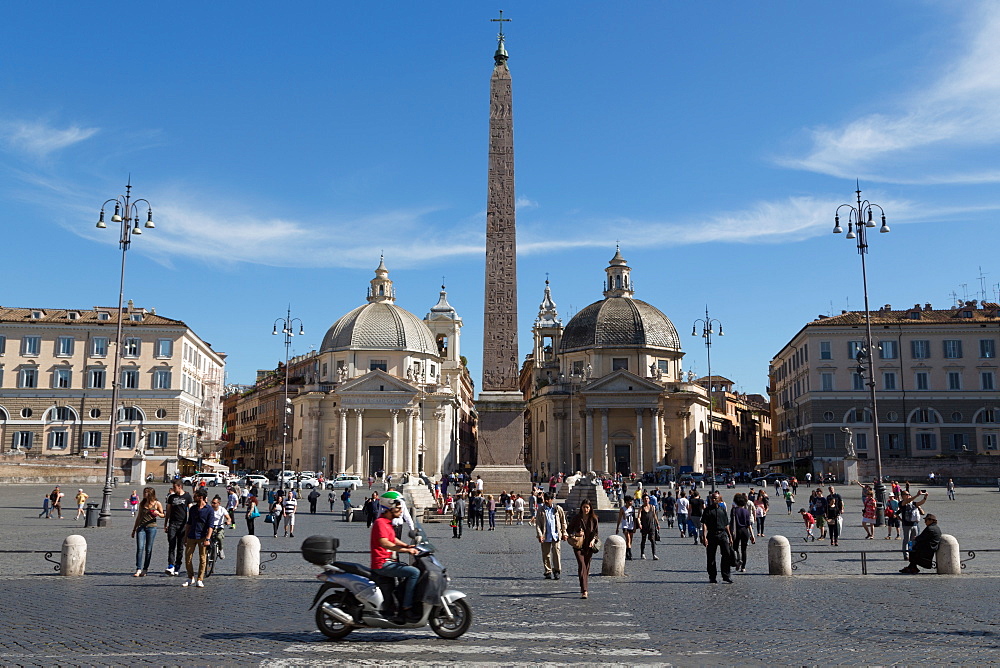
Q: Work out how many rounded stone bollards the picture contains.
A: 5